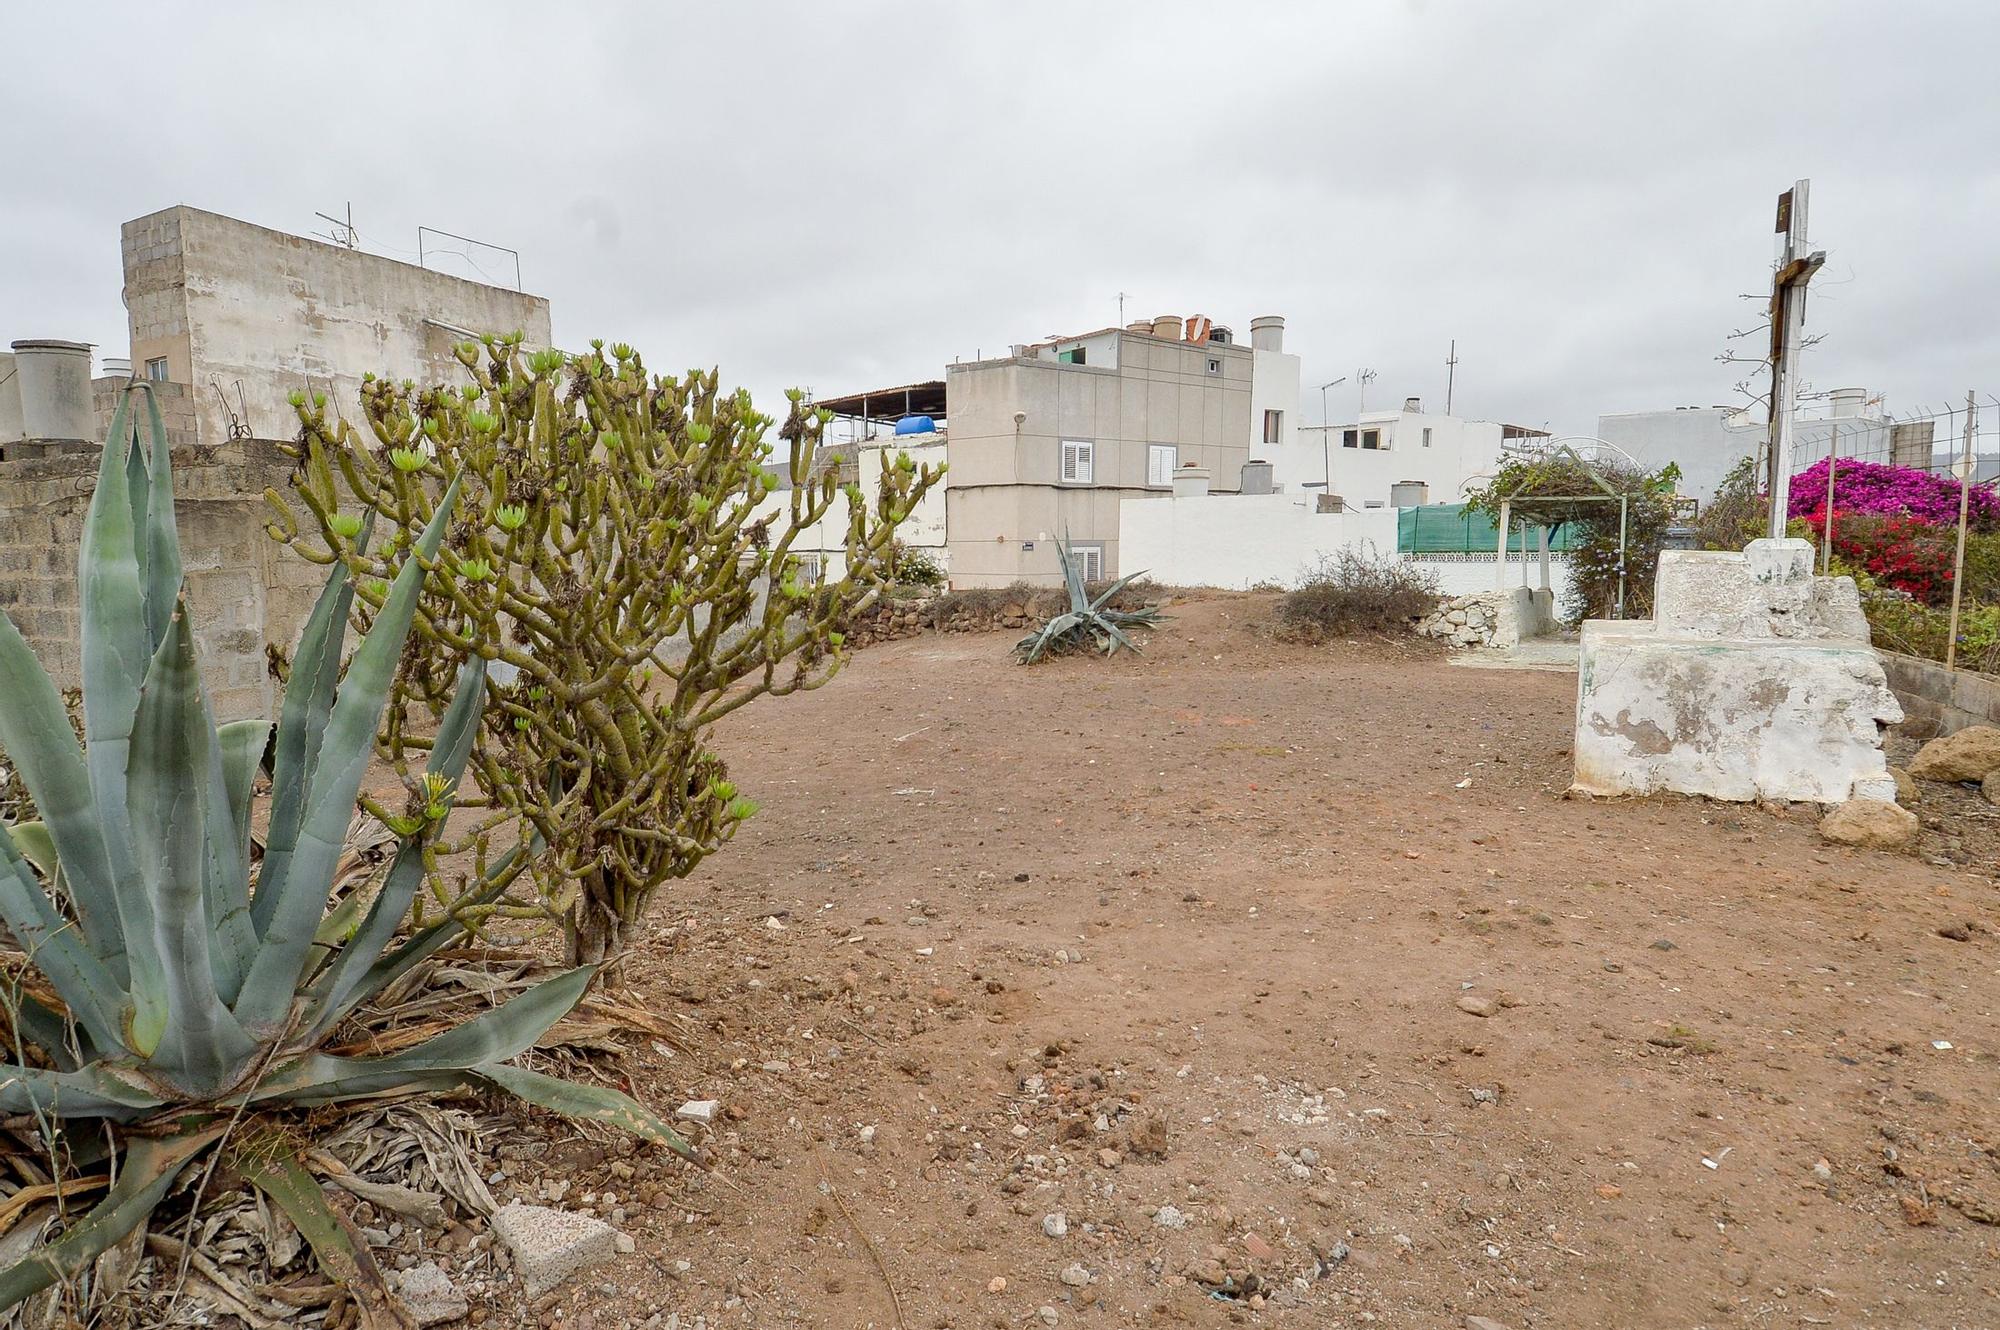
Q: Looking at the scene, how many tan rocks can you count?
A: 4